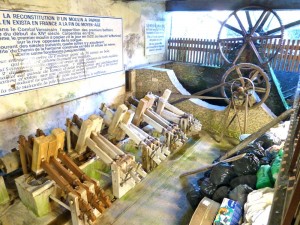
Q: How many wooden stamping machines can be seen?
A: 5